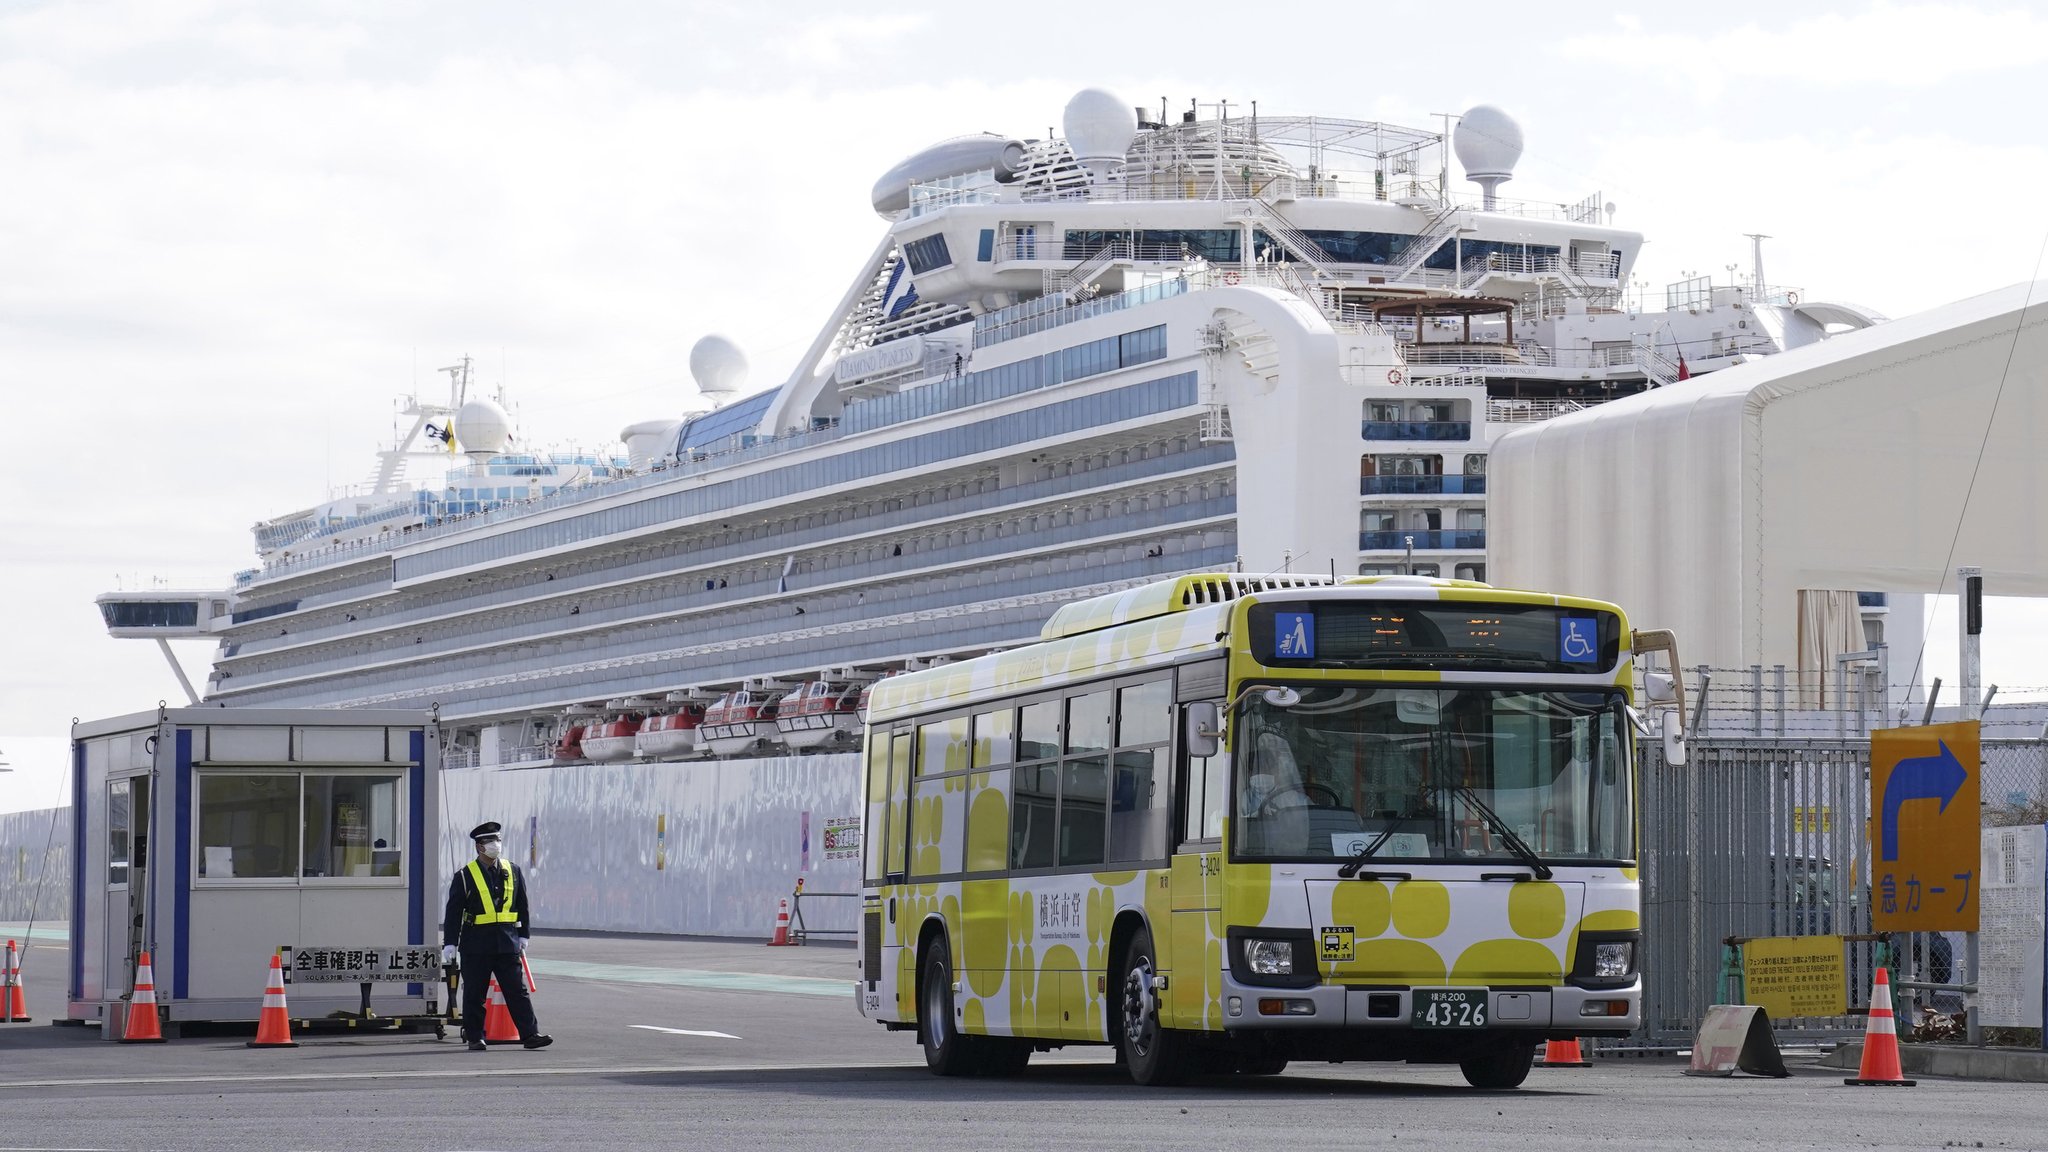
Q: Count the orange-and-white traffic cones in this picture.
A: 7